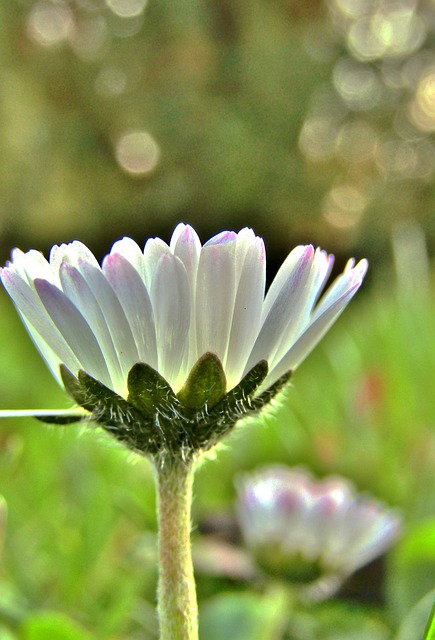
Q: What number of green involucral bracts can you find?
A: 7